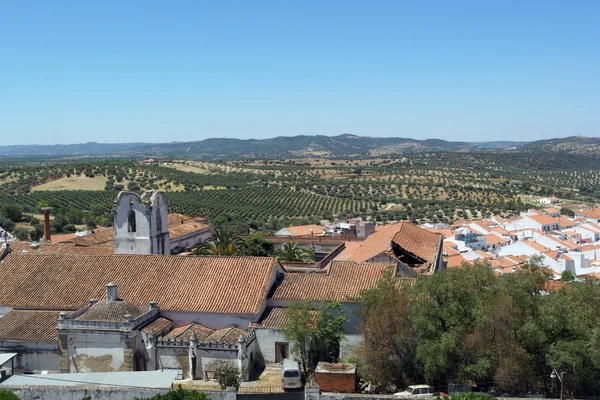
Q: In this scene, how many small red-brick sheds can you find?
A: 1